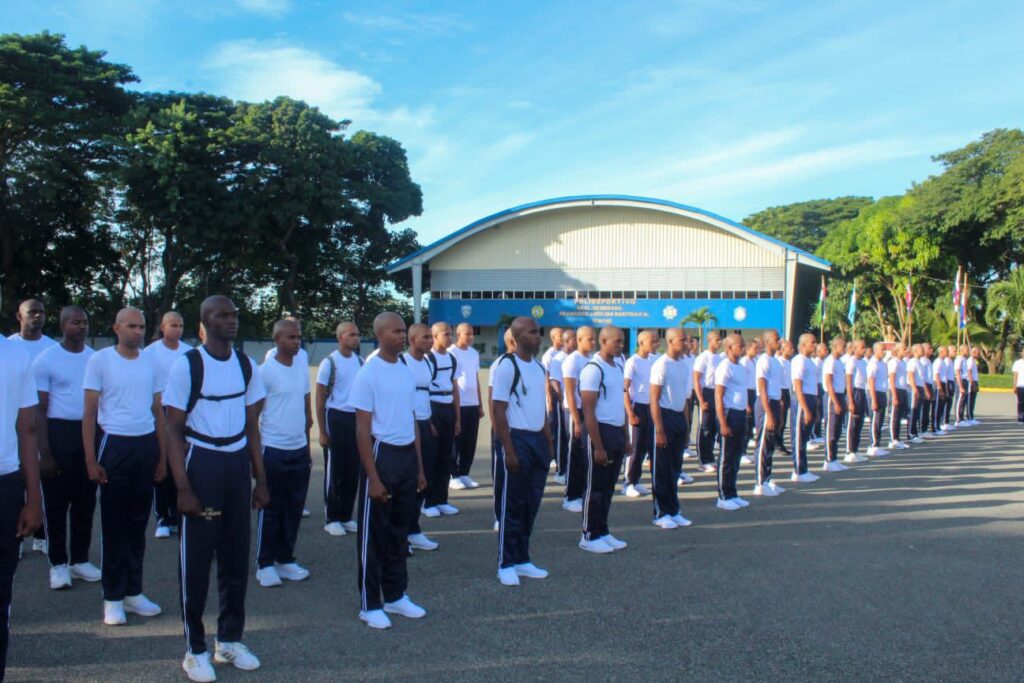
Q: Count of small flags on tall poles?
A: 5